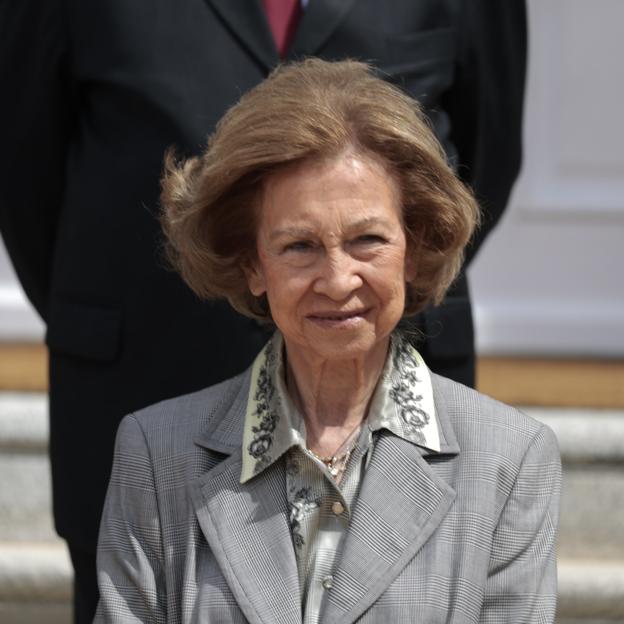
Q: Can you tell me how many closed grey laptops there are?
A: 0